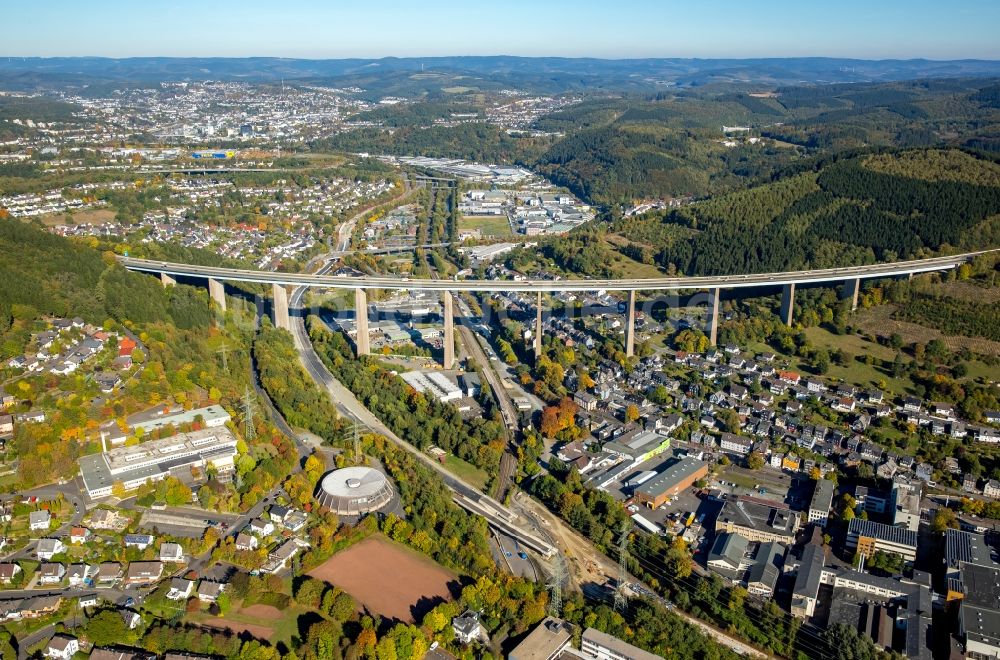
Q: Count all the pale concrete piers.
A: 11